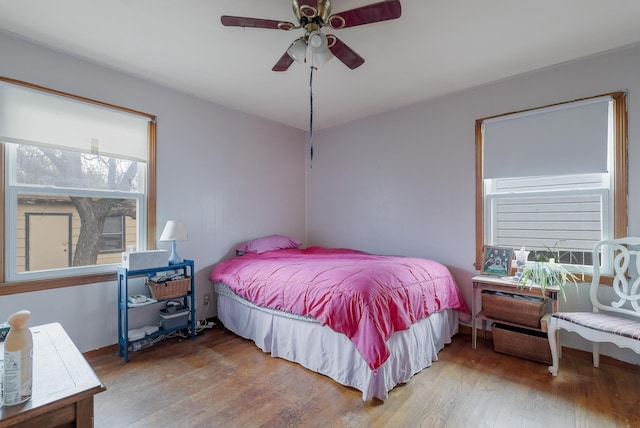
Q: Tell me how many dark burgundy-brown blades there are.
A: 5